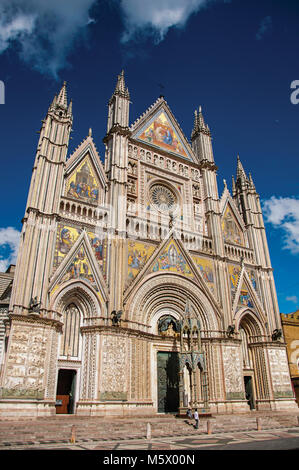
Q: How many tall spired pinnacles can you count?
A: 4